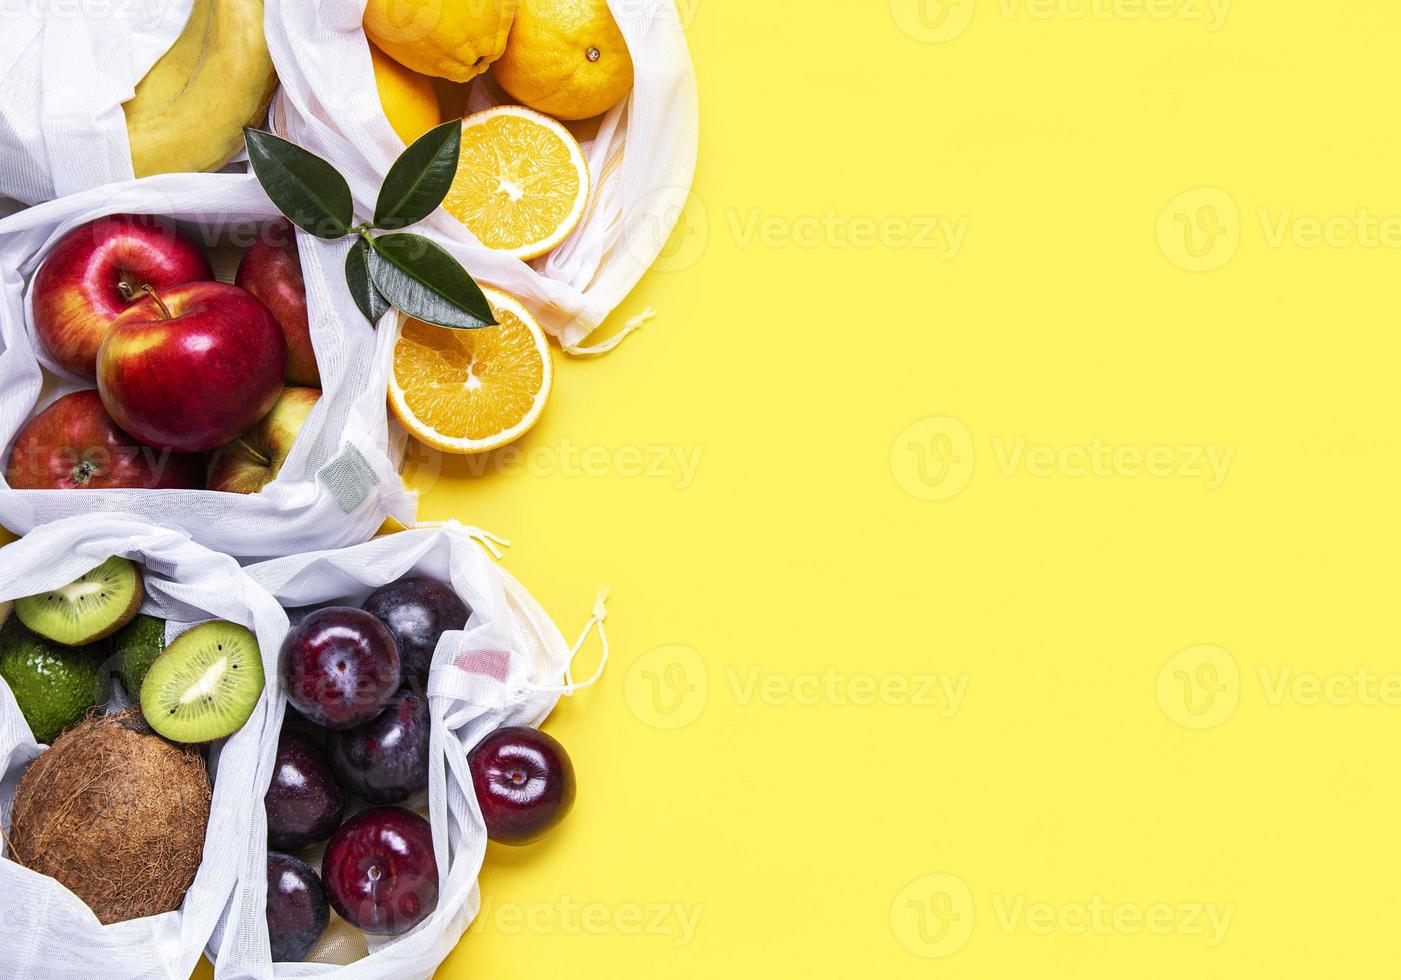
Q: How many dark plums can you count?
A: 7